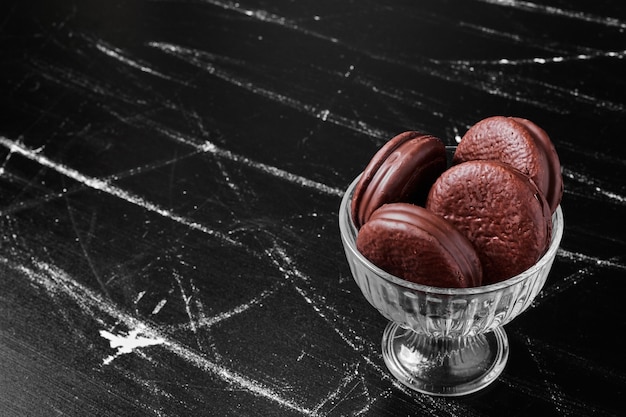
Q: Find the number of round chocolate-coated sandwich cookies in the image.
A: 4